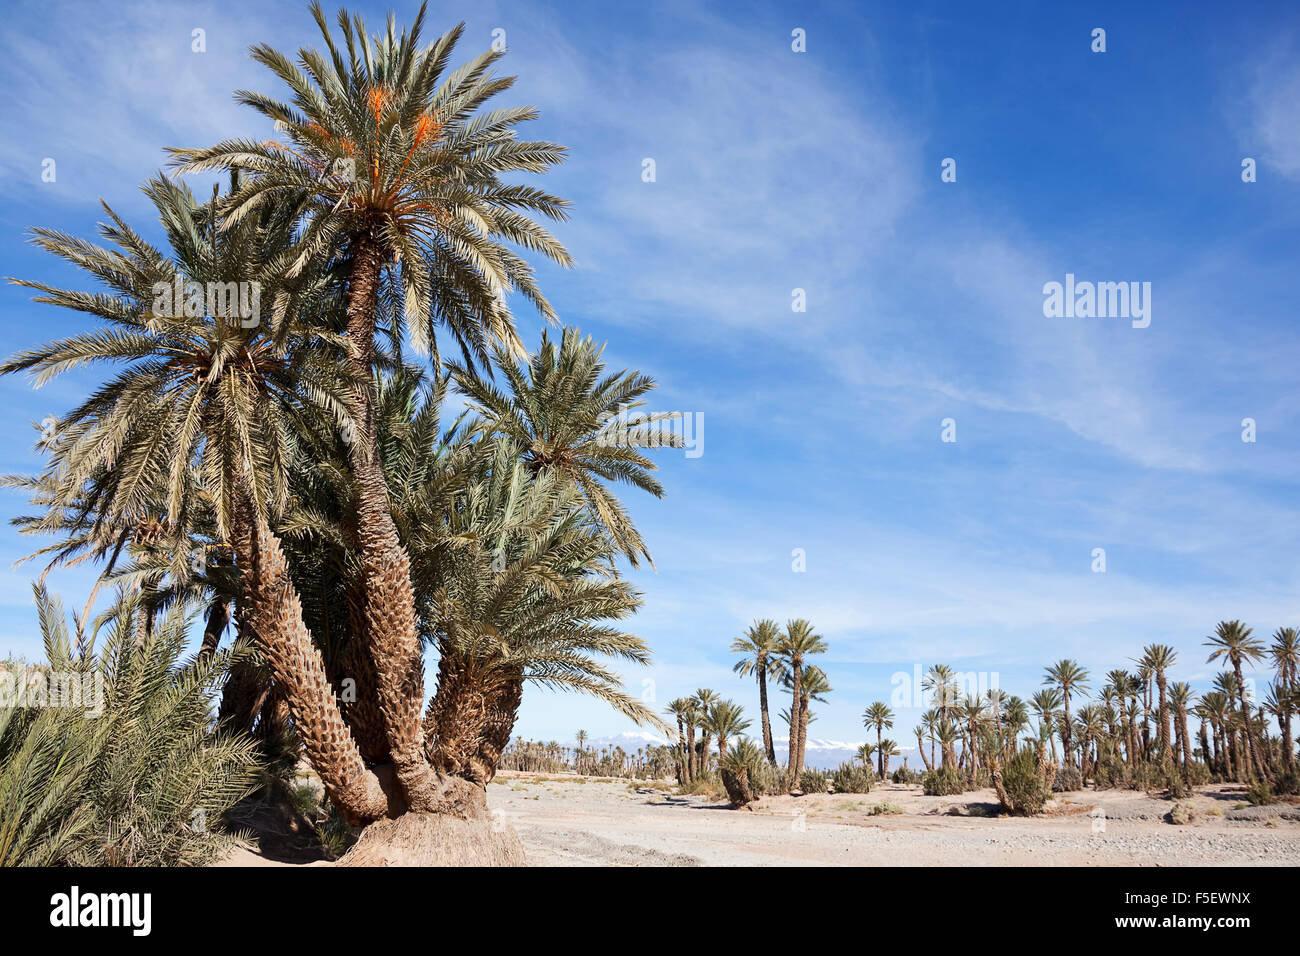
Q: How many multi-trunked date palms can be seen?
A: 1